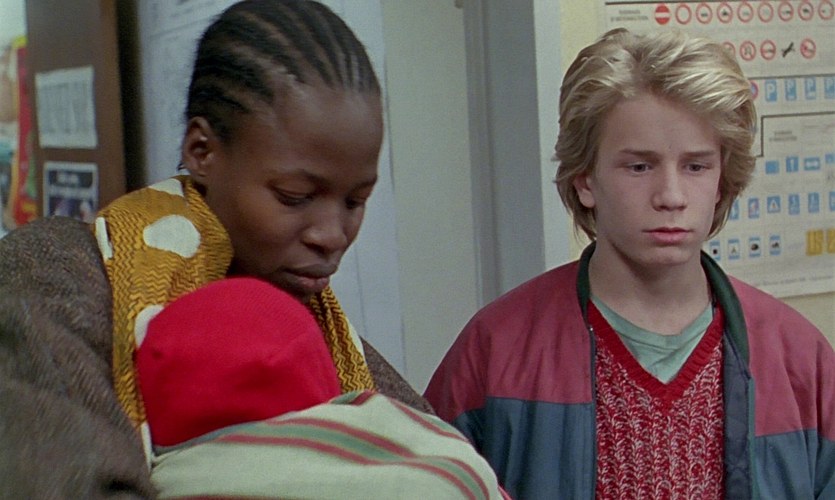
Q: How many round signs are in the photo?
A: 14